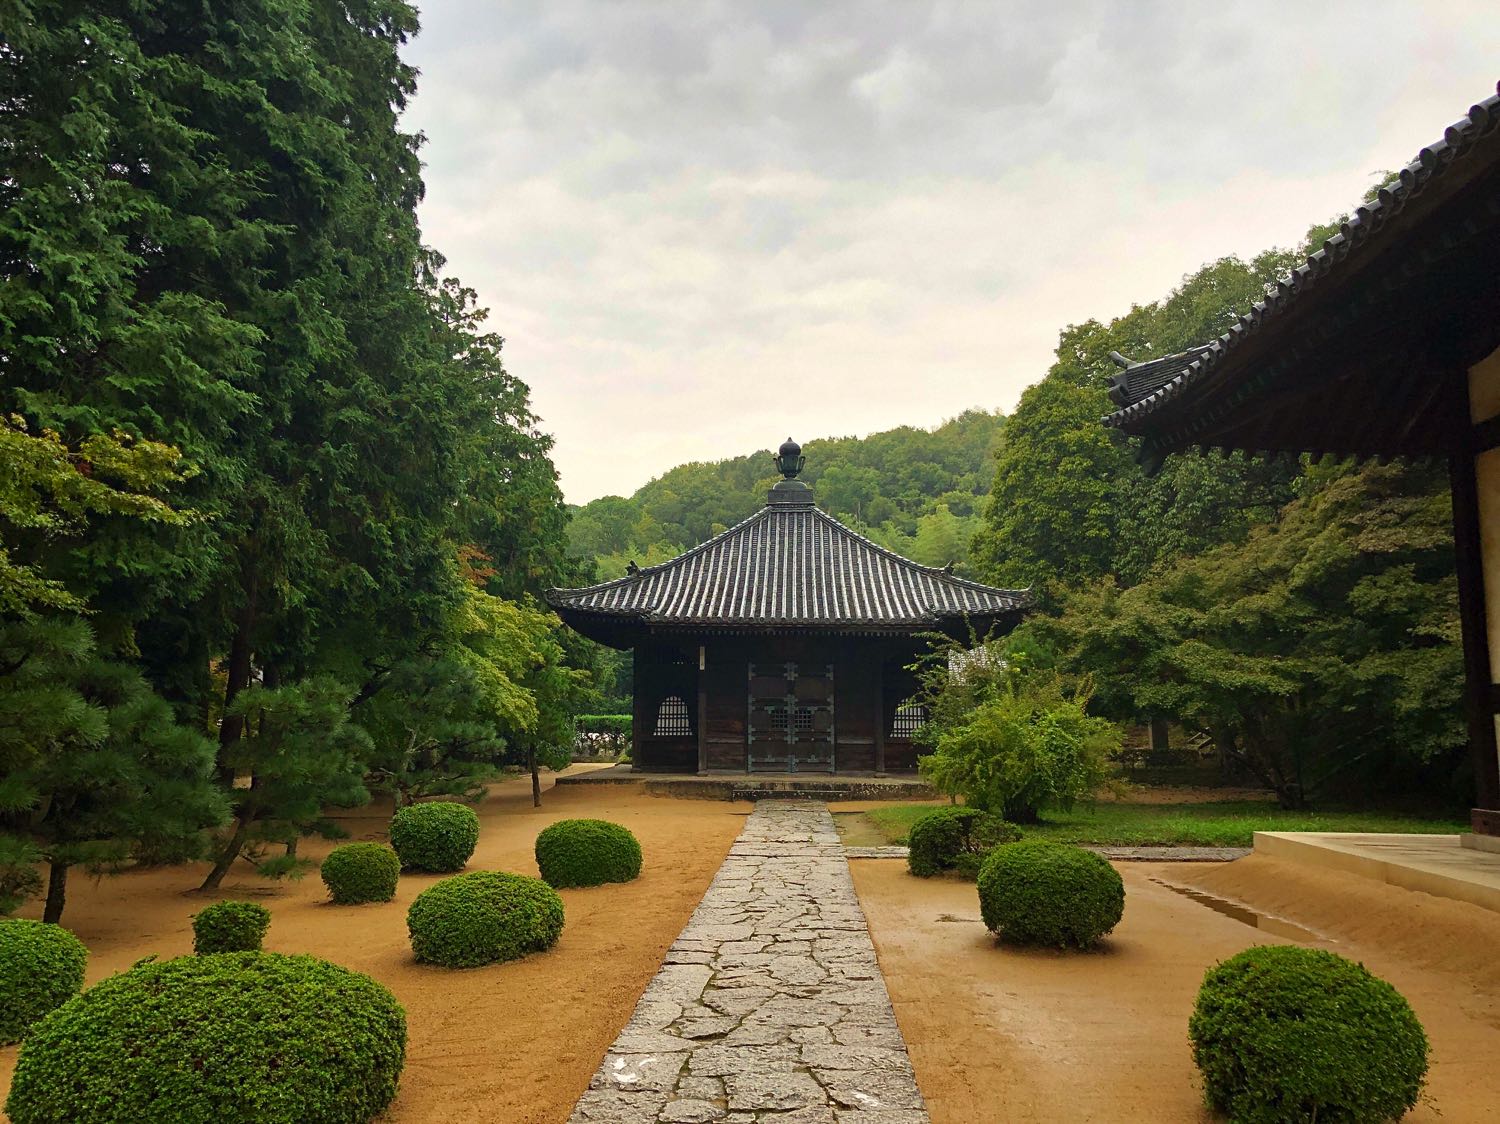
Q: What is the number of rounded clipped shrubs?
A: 10